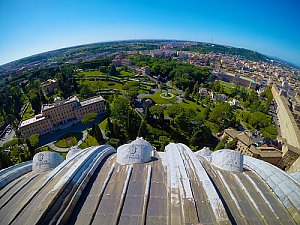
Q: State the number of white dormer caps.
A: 3